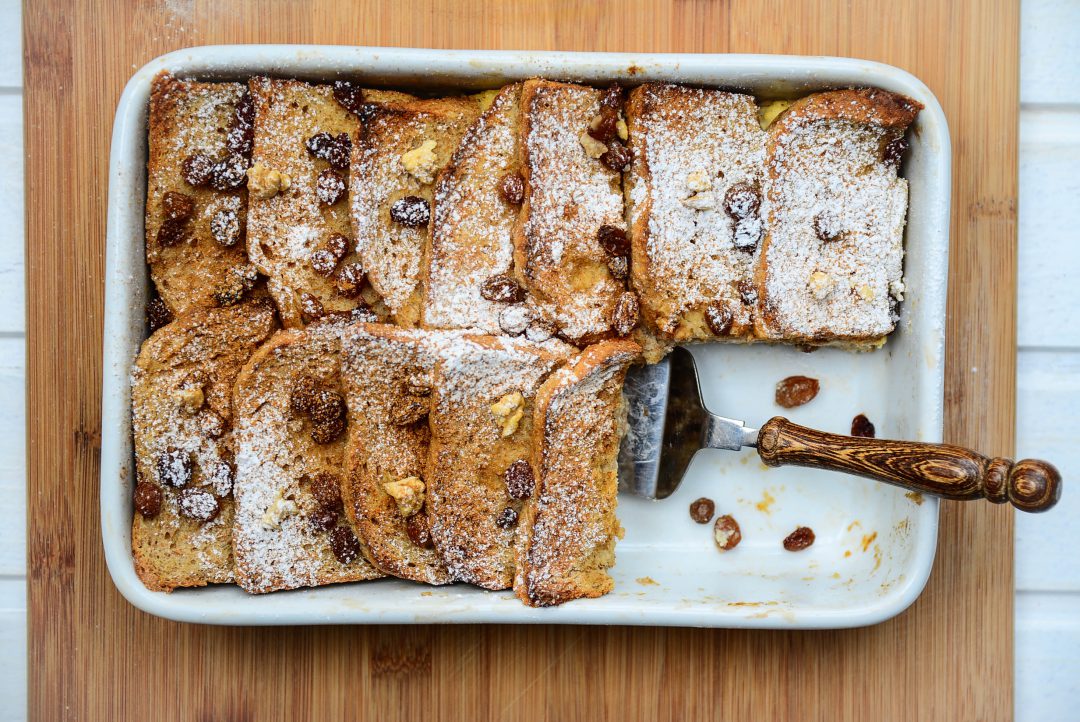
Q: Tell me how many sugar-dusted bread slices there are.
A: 12